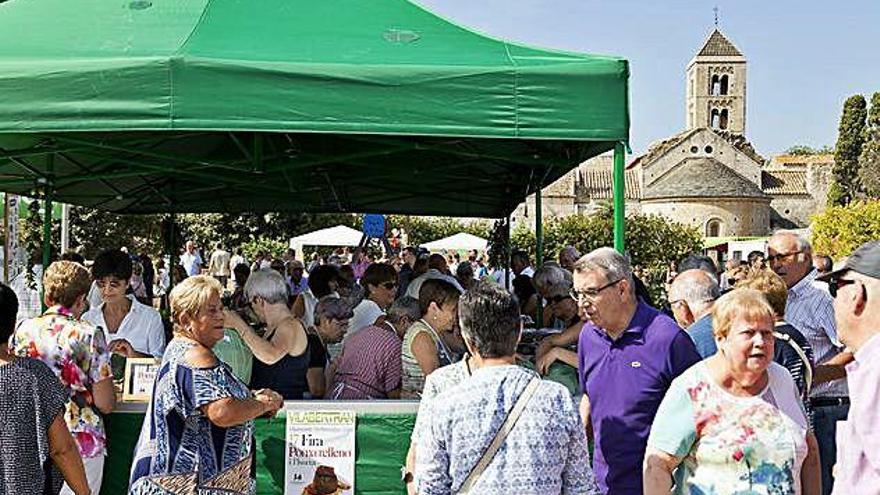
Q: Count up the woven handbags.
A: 0